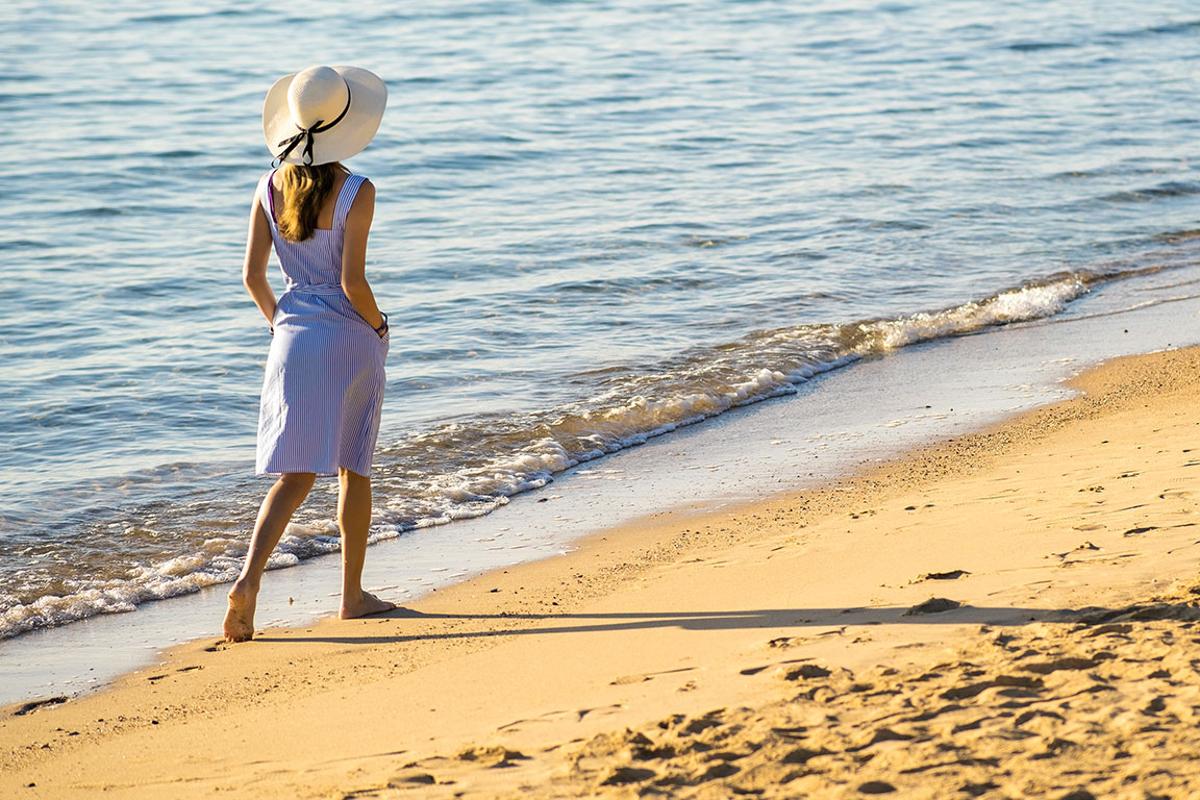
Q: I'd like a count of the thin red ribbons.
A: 0